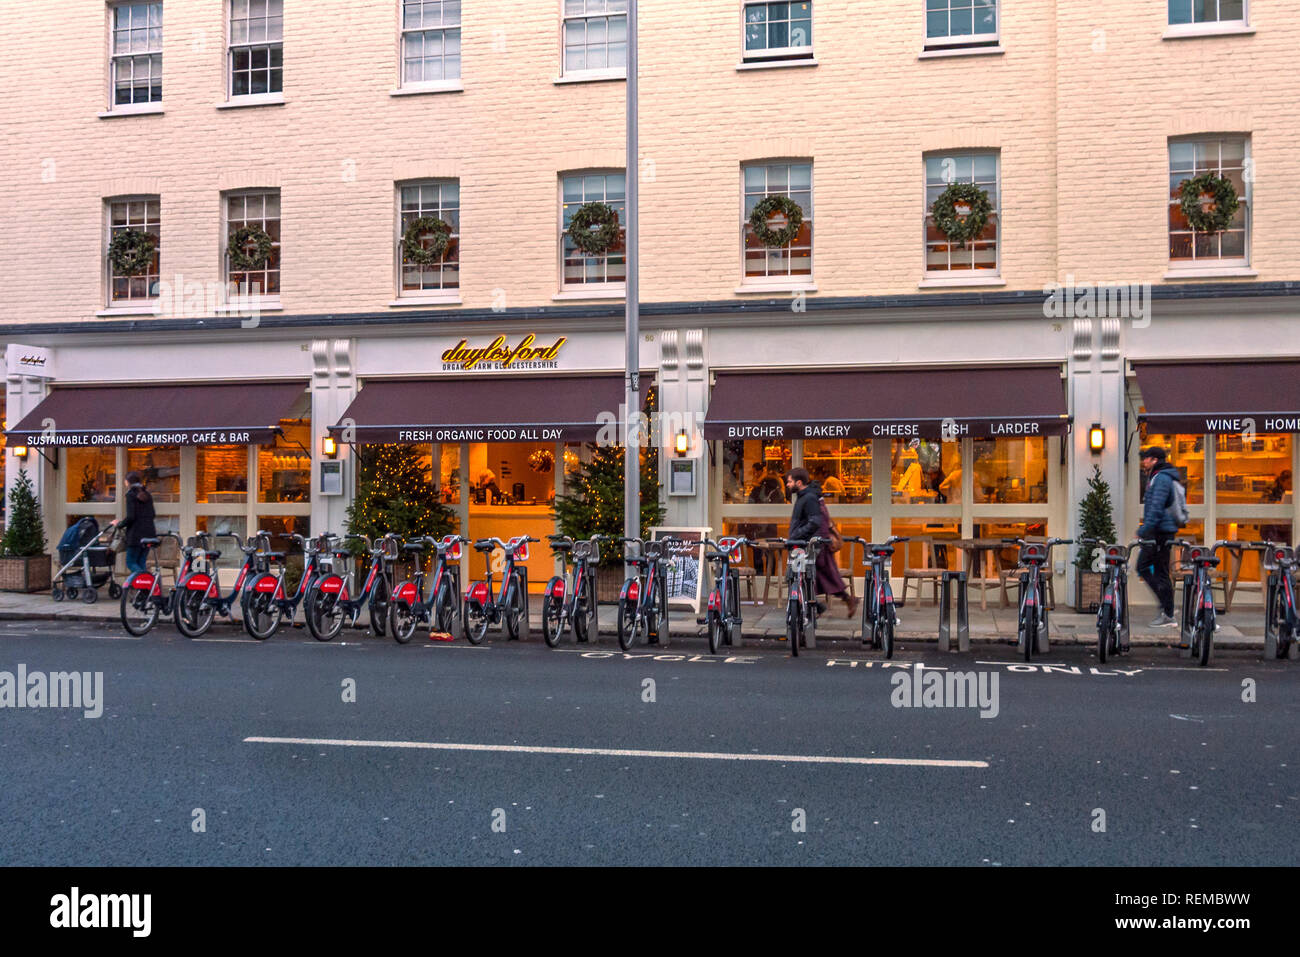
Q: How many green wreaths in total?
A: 7